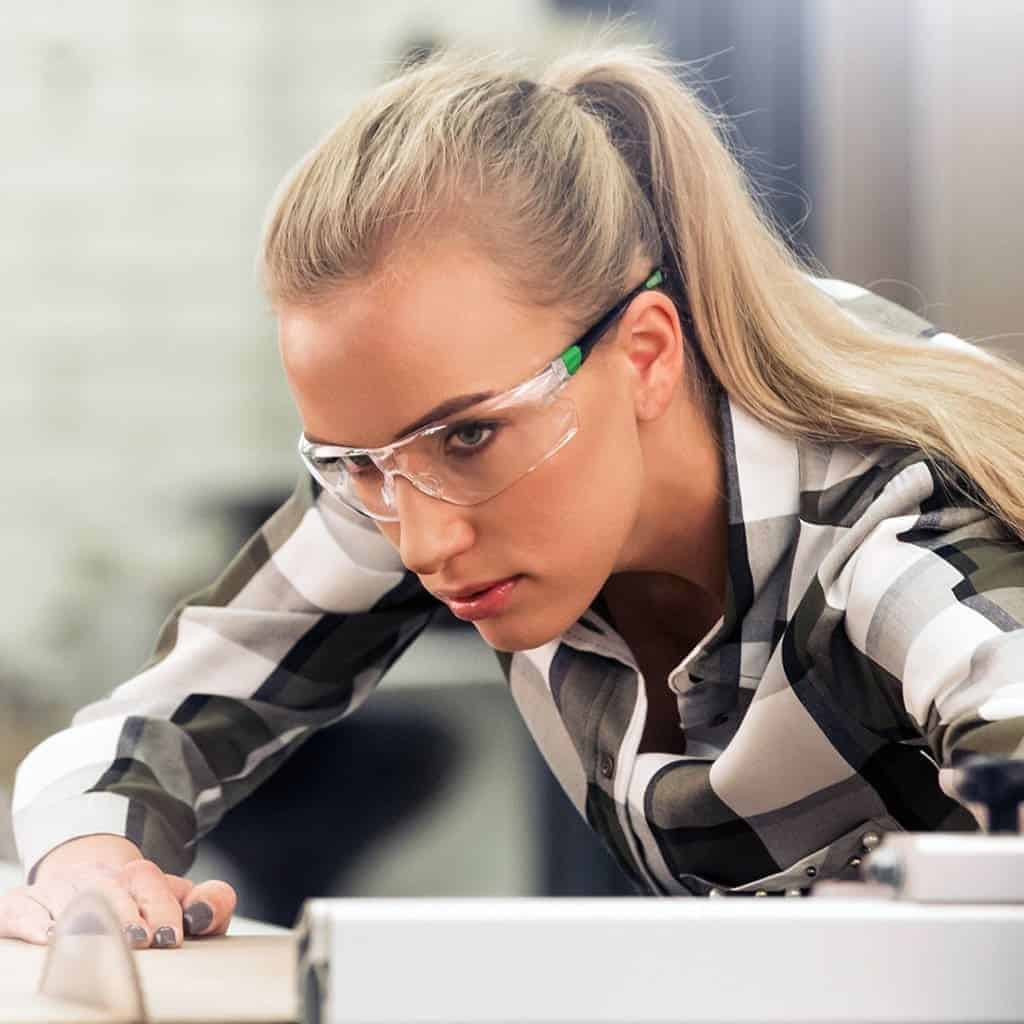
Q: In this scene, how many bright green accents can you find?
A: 2